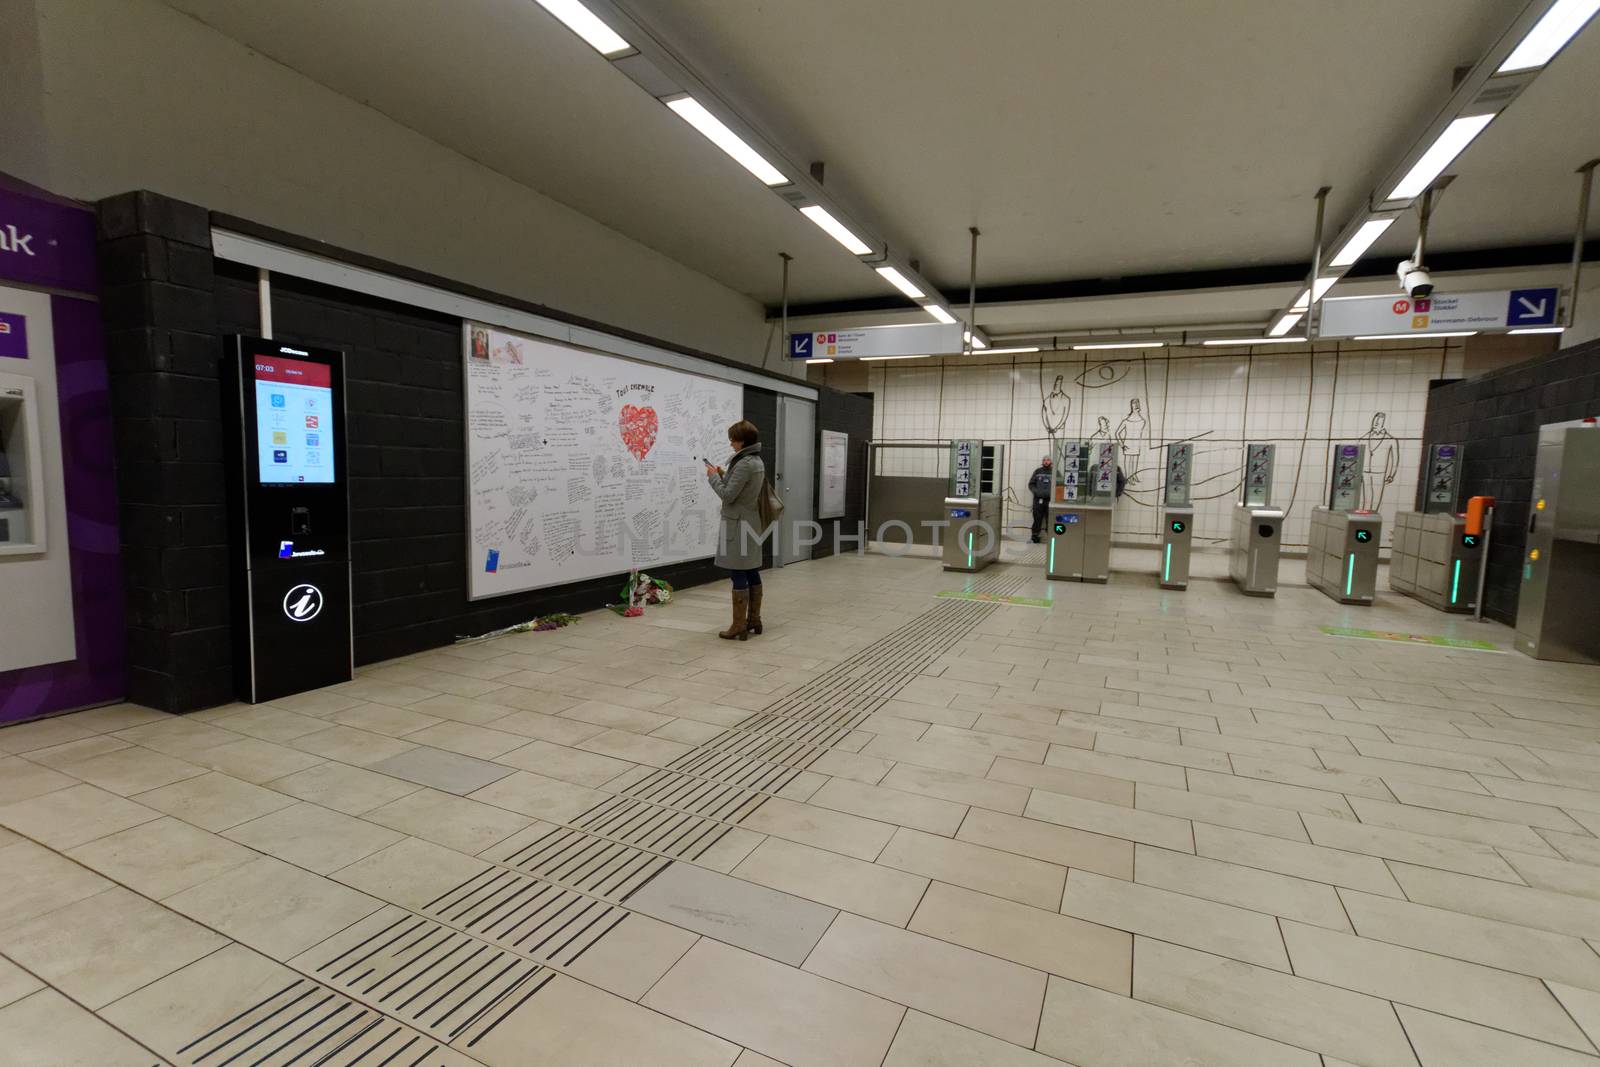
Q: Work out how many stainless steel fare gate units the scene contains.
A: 6